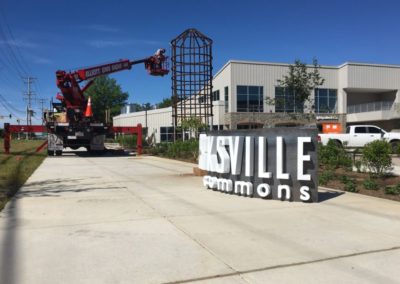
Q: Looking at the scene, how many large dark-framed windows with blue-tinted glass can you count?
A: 3